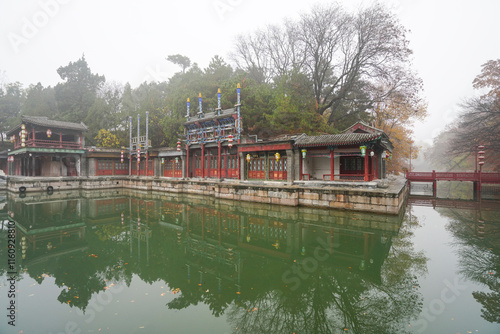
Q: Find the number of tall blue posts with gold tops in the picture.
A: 4